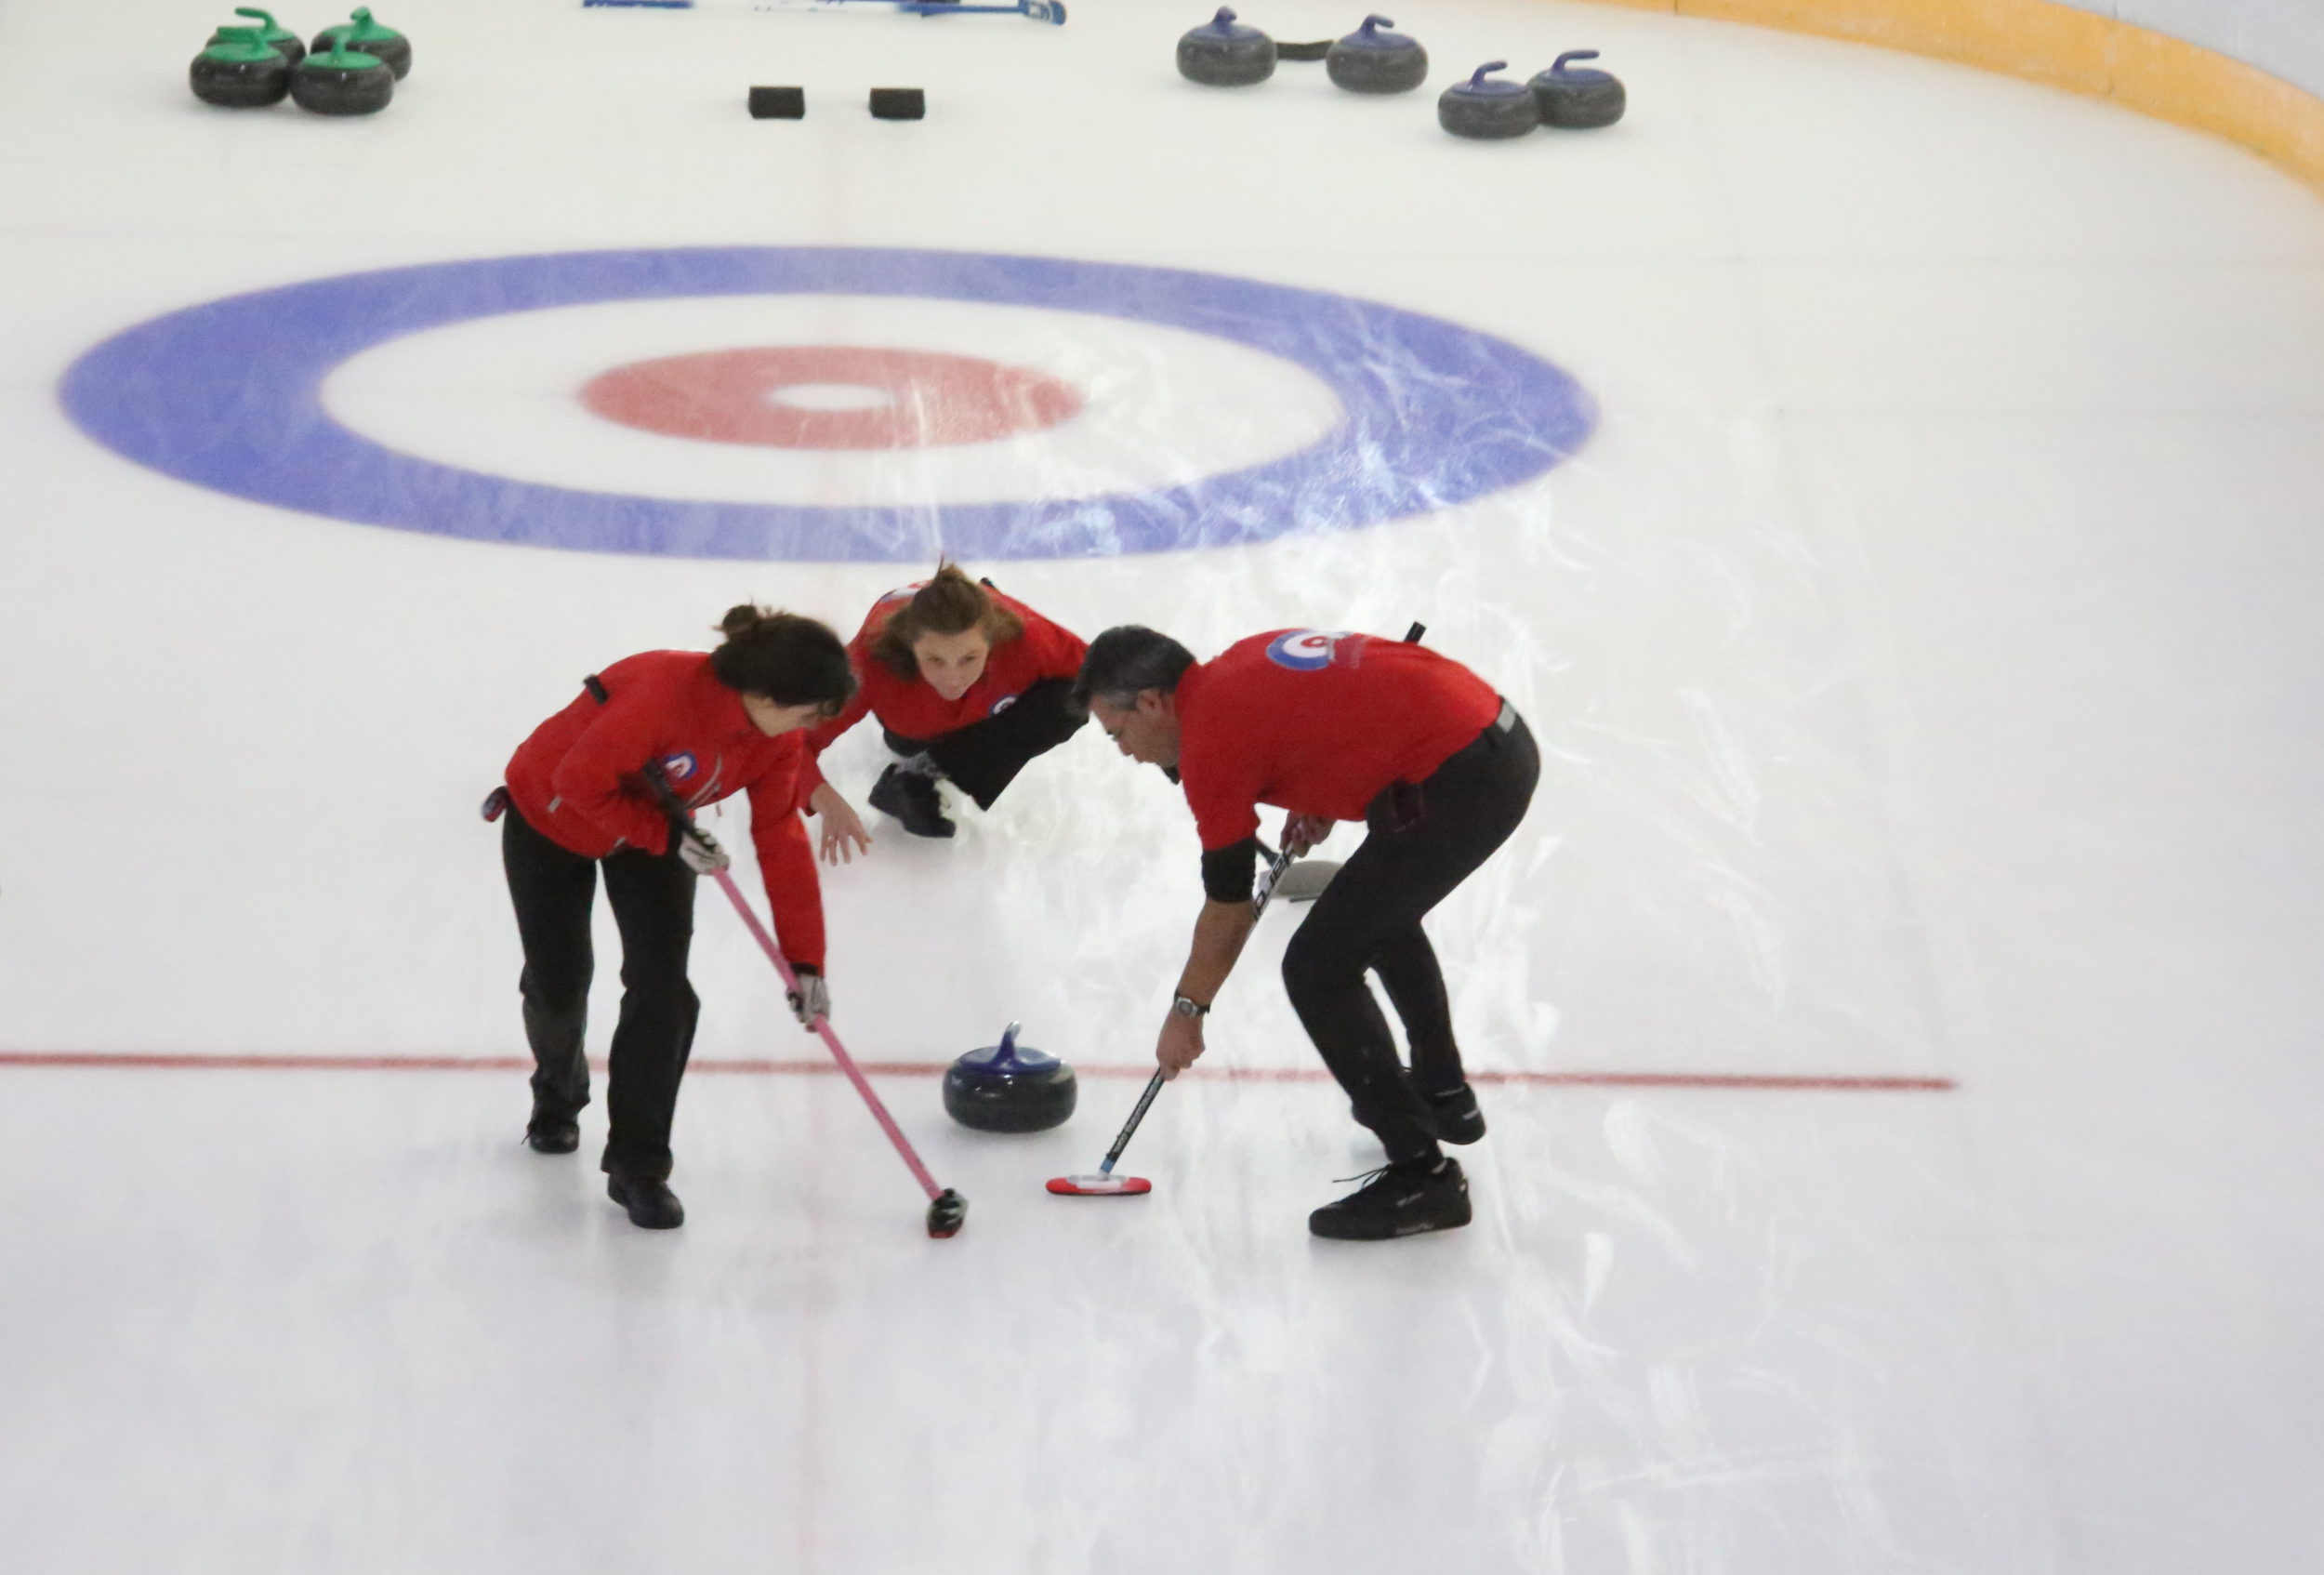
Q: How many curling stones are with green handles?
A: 4